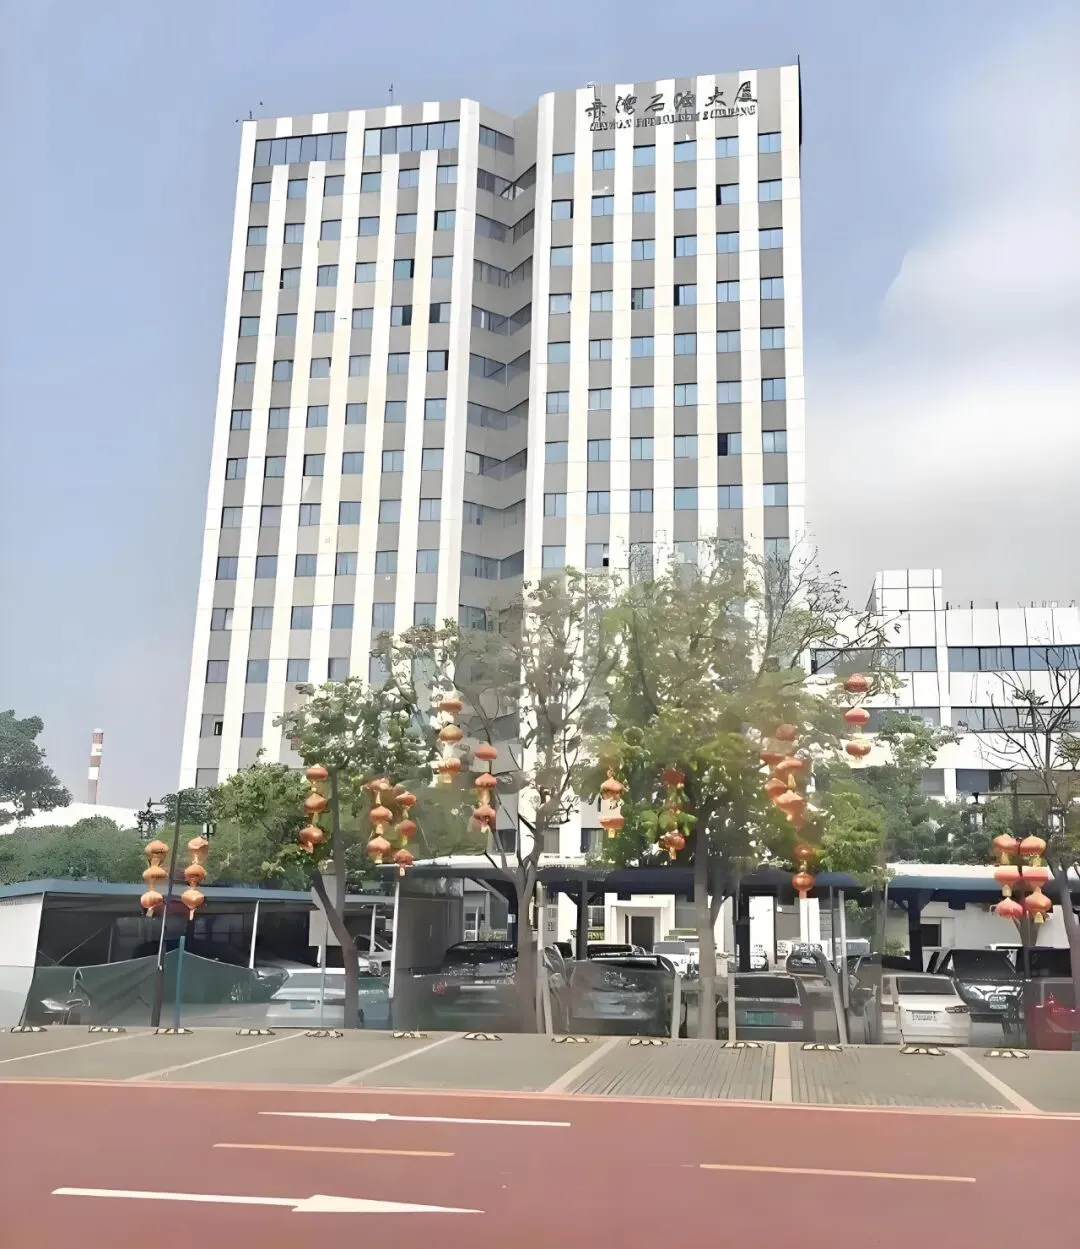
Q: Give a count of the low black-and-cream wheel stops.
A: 13